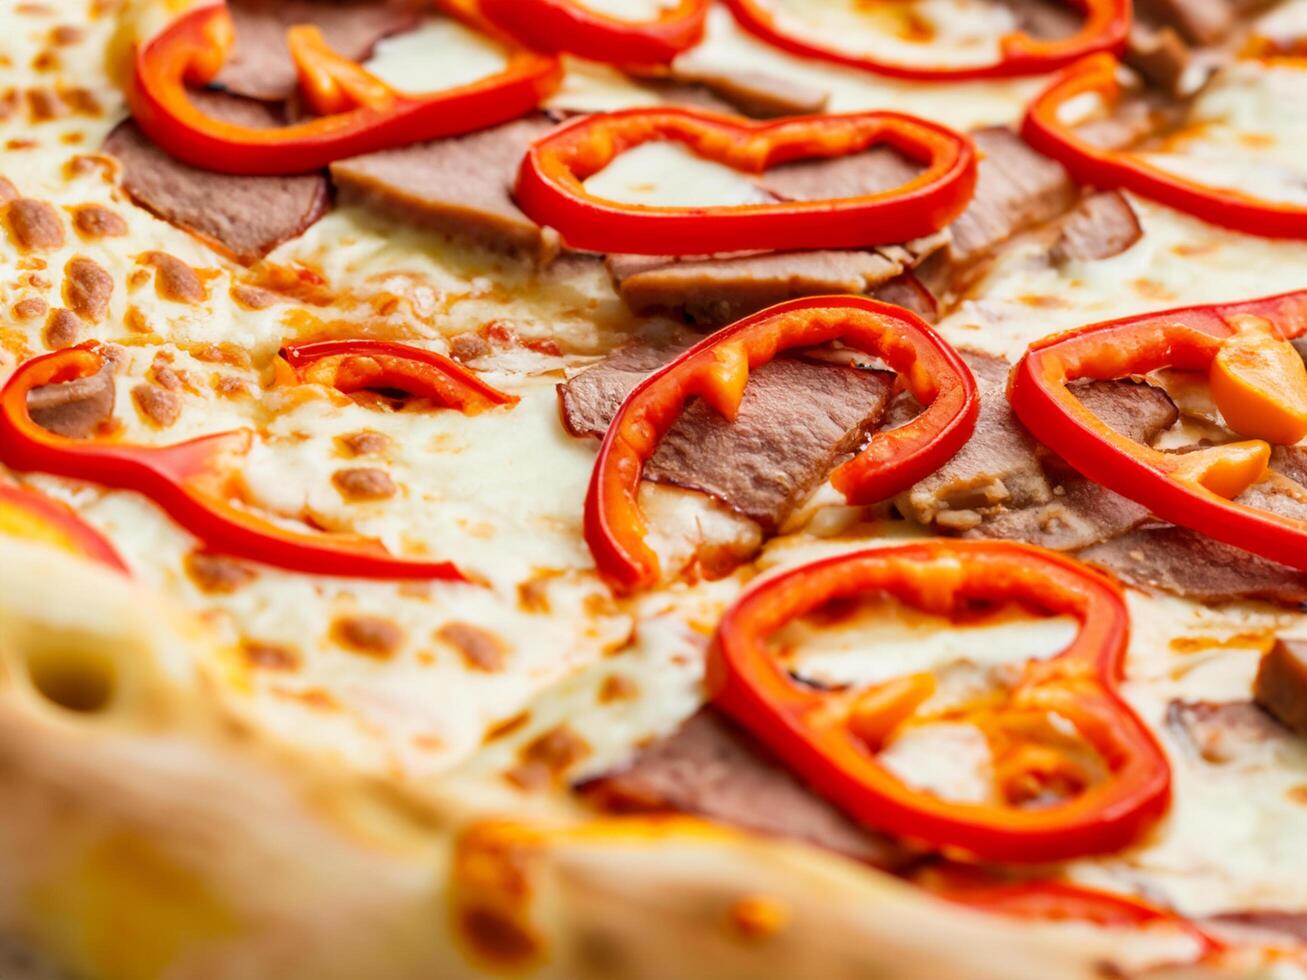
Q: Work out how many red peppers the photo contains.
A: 12